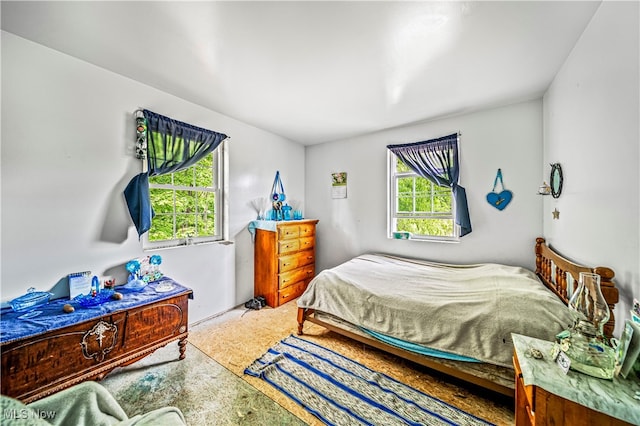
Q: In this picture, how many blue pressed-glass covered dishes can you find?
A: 1